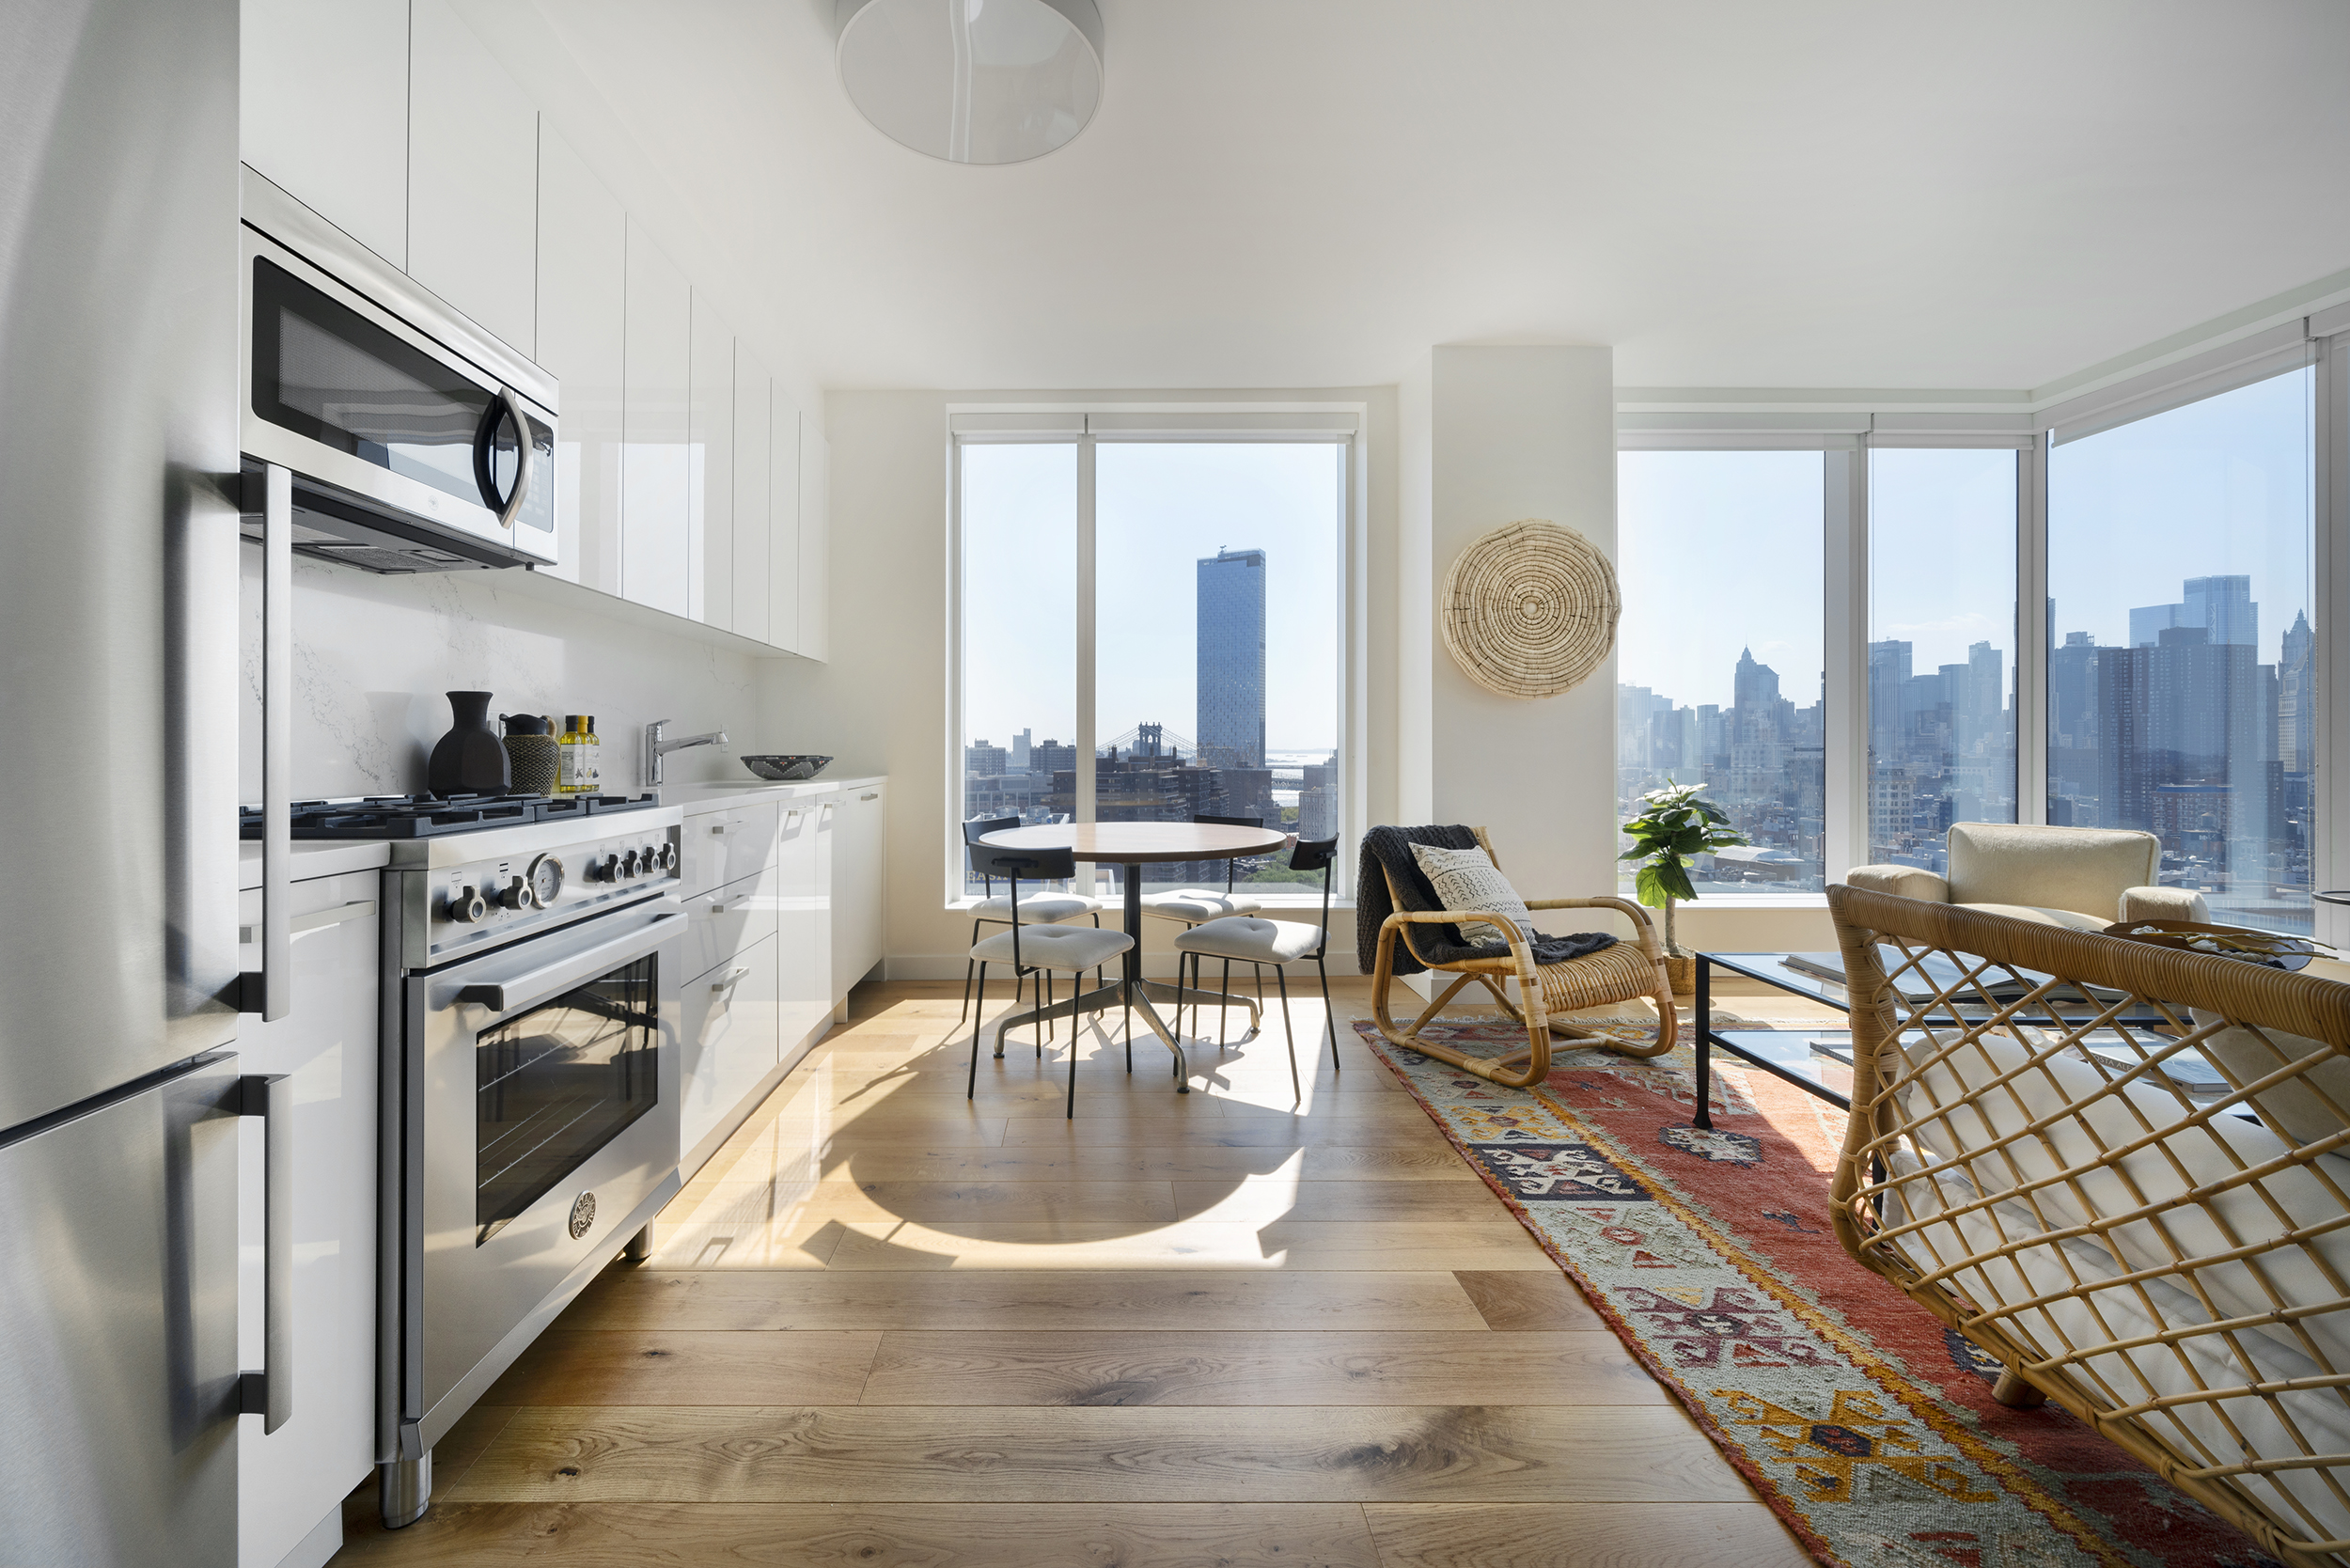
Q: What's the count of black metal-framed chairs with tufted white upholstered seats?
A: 4